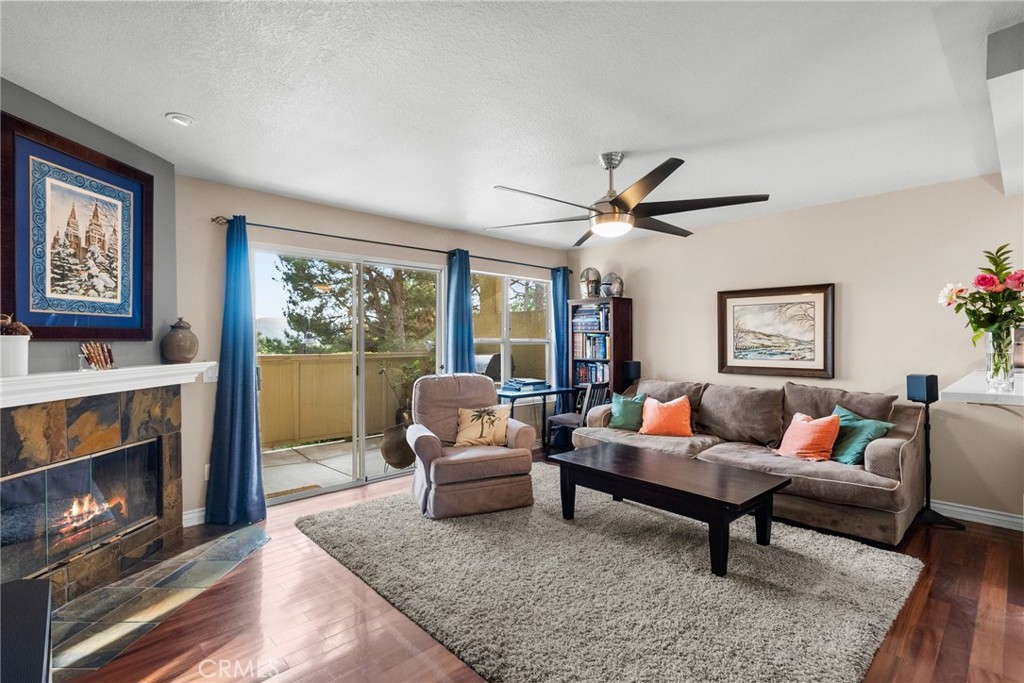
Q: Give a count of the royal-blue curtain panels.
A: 3